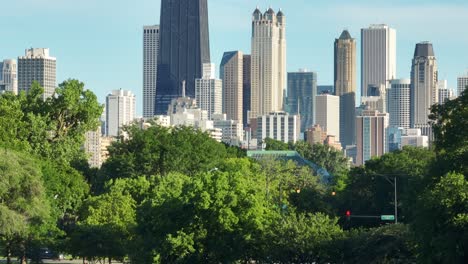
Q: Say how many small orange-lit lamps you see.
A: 2